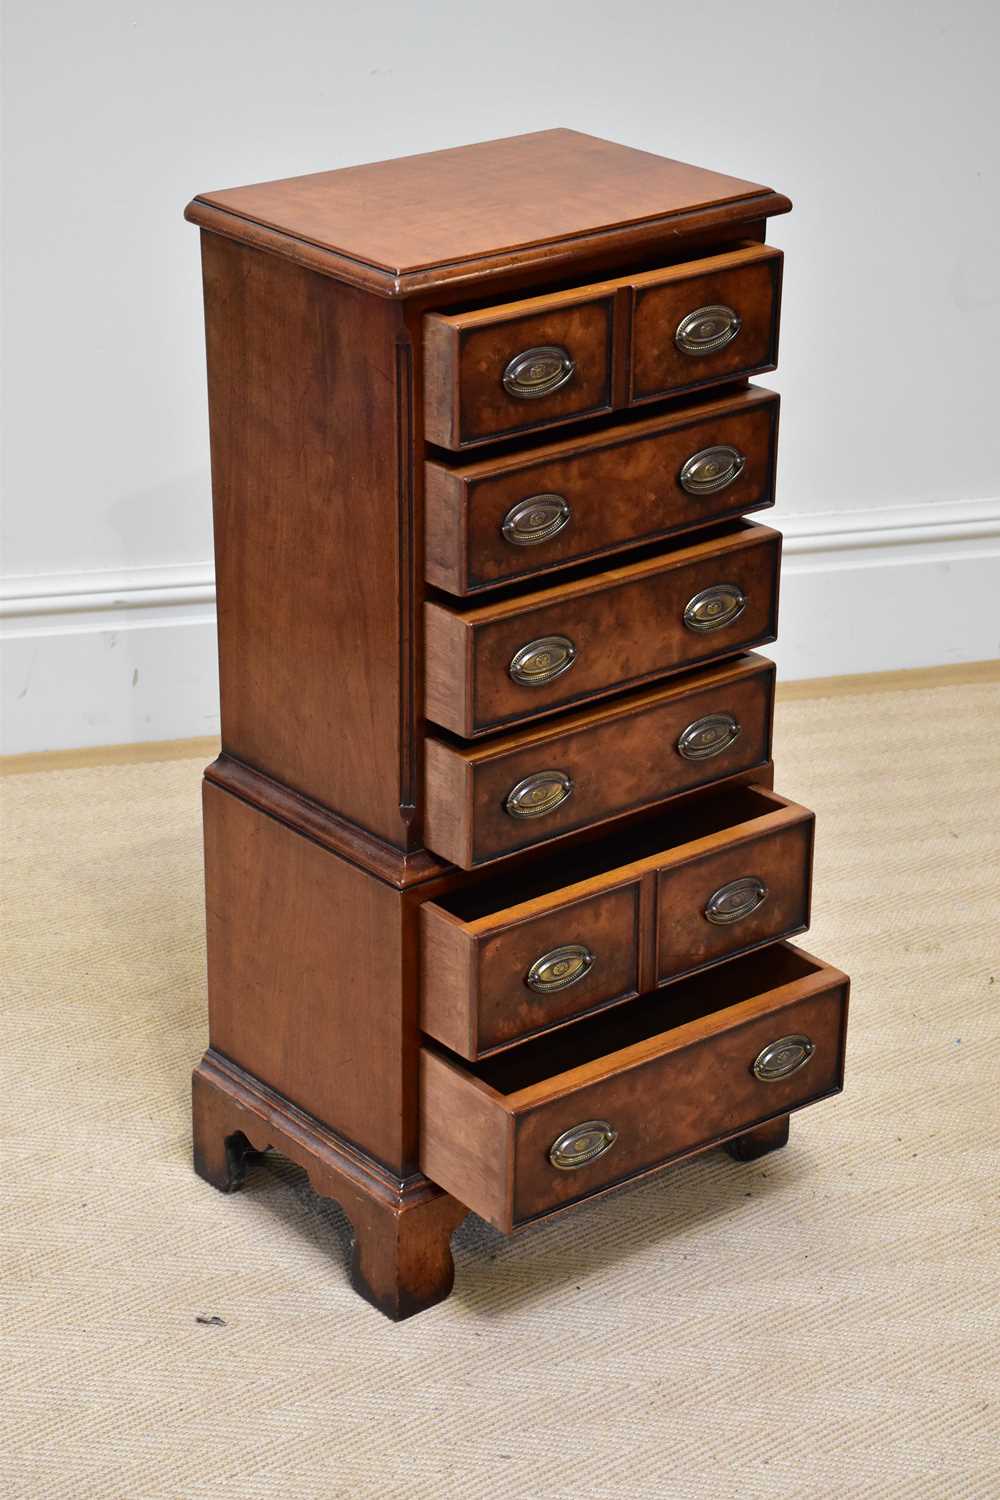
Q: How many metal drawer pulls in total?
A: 12